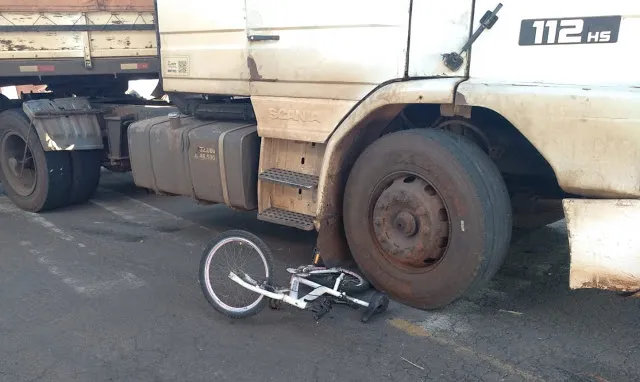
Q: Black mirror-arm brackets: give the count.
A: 1